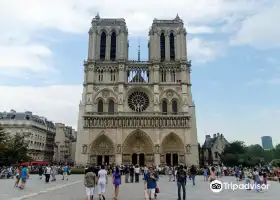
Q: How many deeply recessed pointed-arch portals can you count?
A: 3